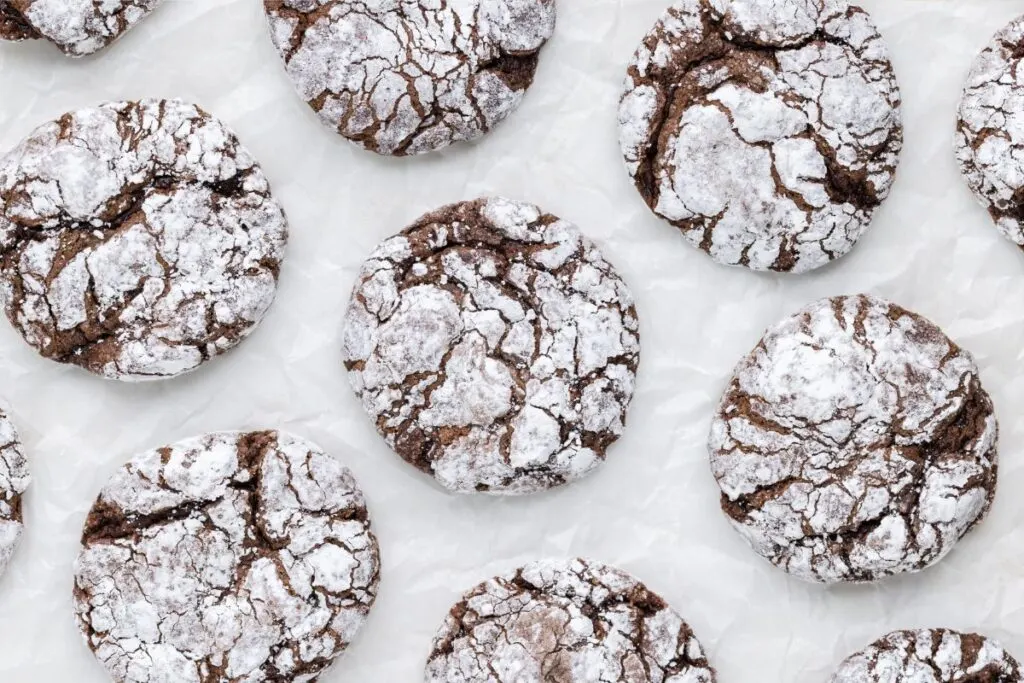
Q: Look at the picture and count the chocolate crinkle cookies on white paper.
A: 11